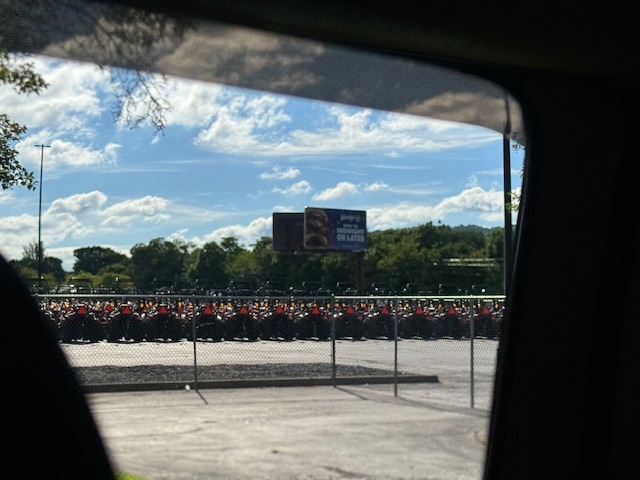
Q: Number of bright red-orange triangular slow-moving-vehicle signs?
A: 12